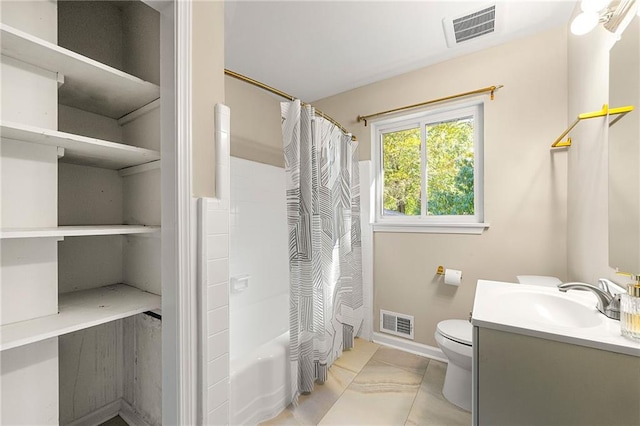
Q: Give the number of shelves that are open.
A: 4